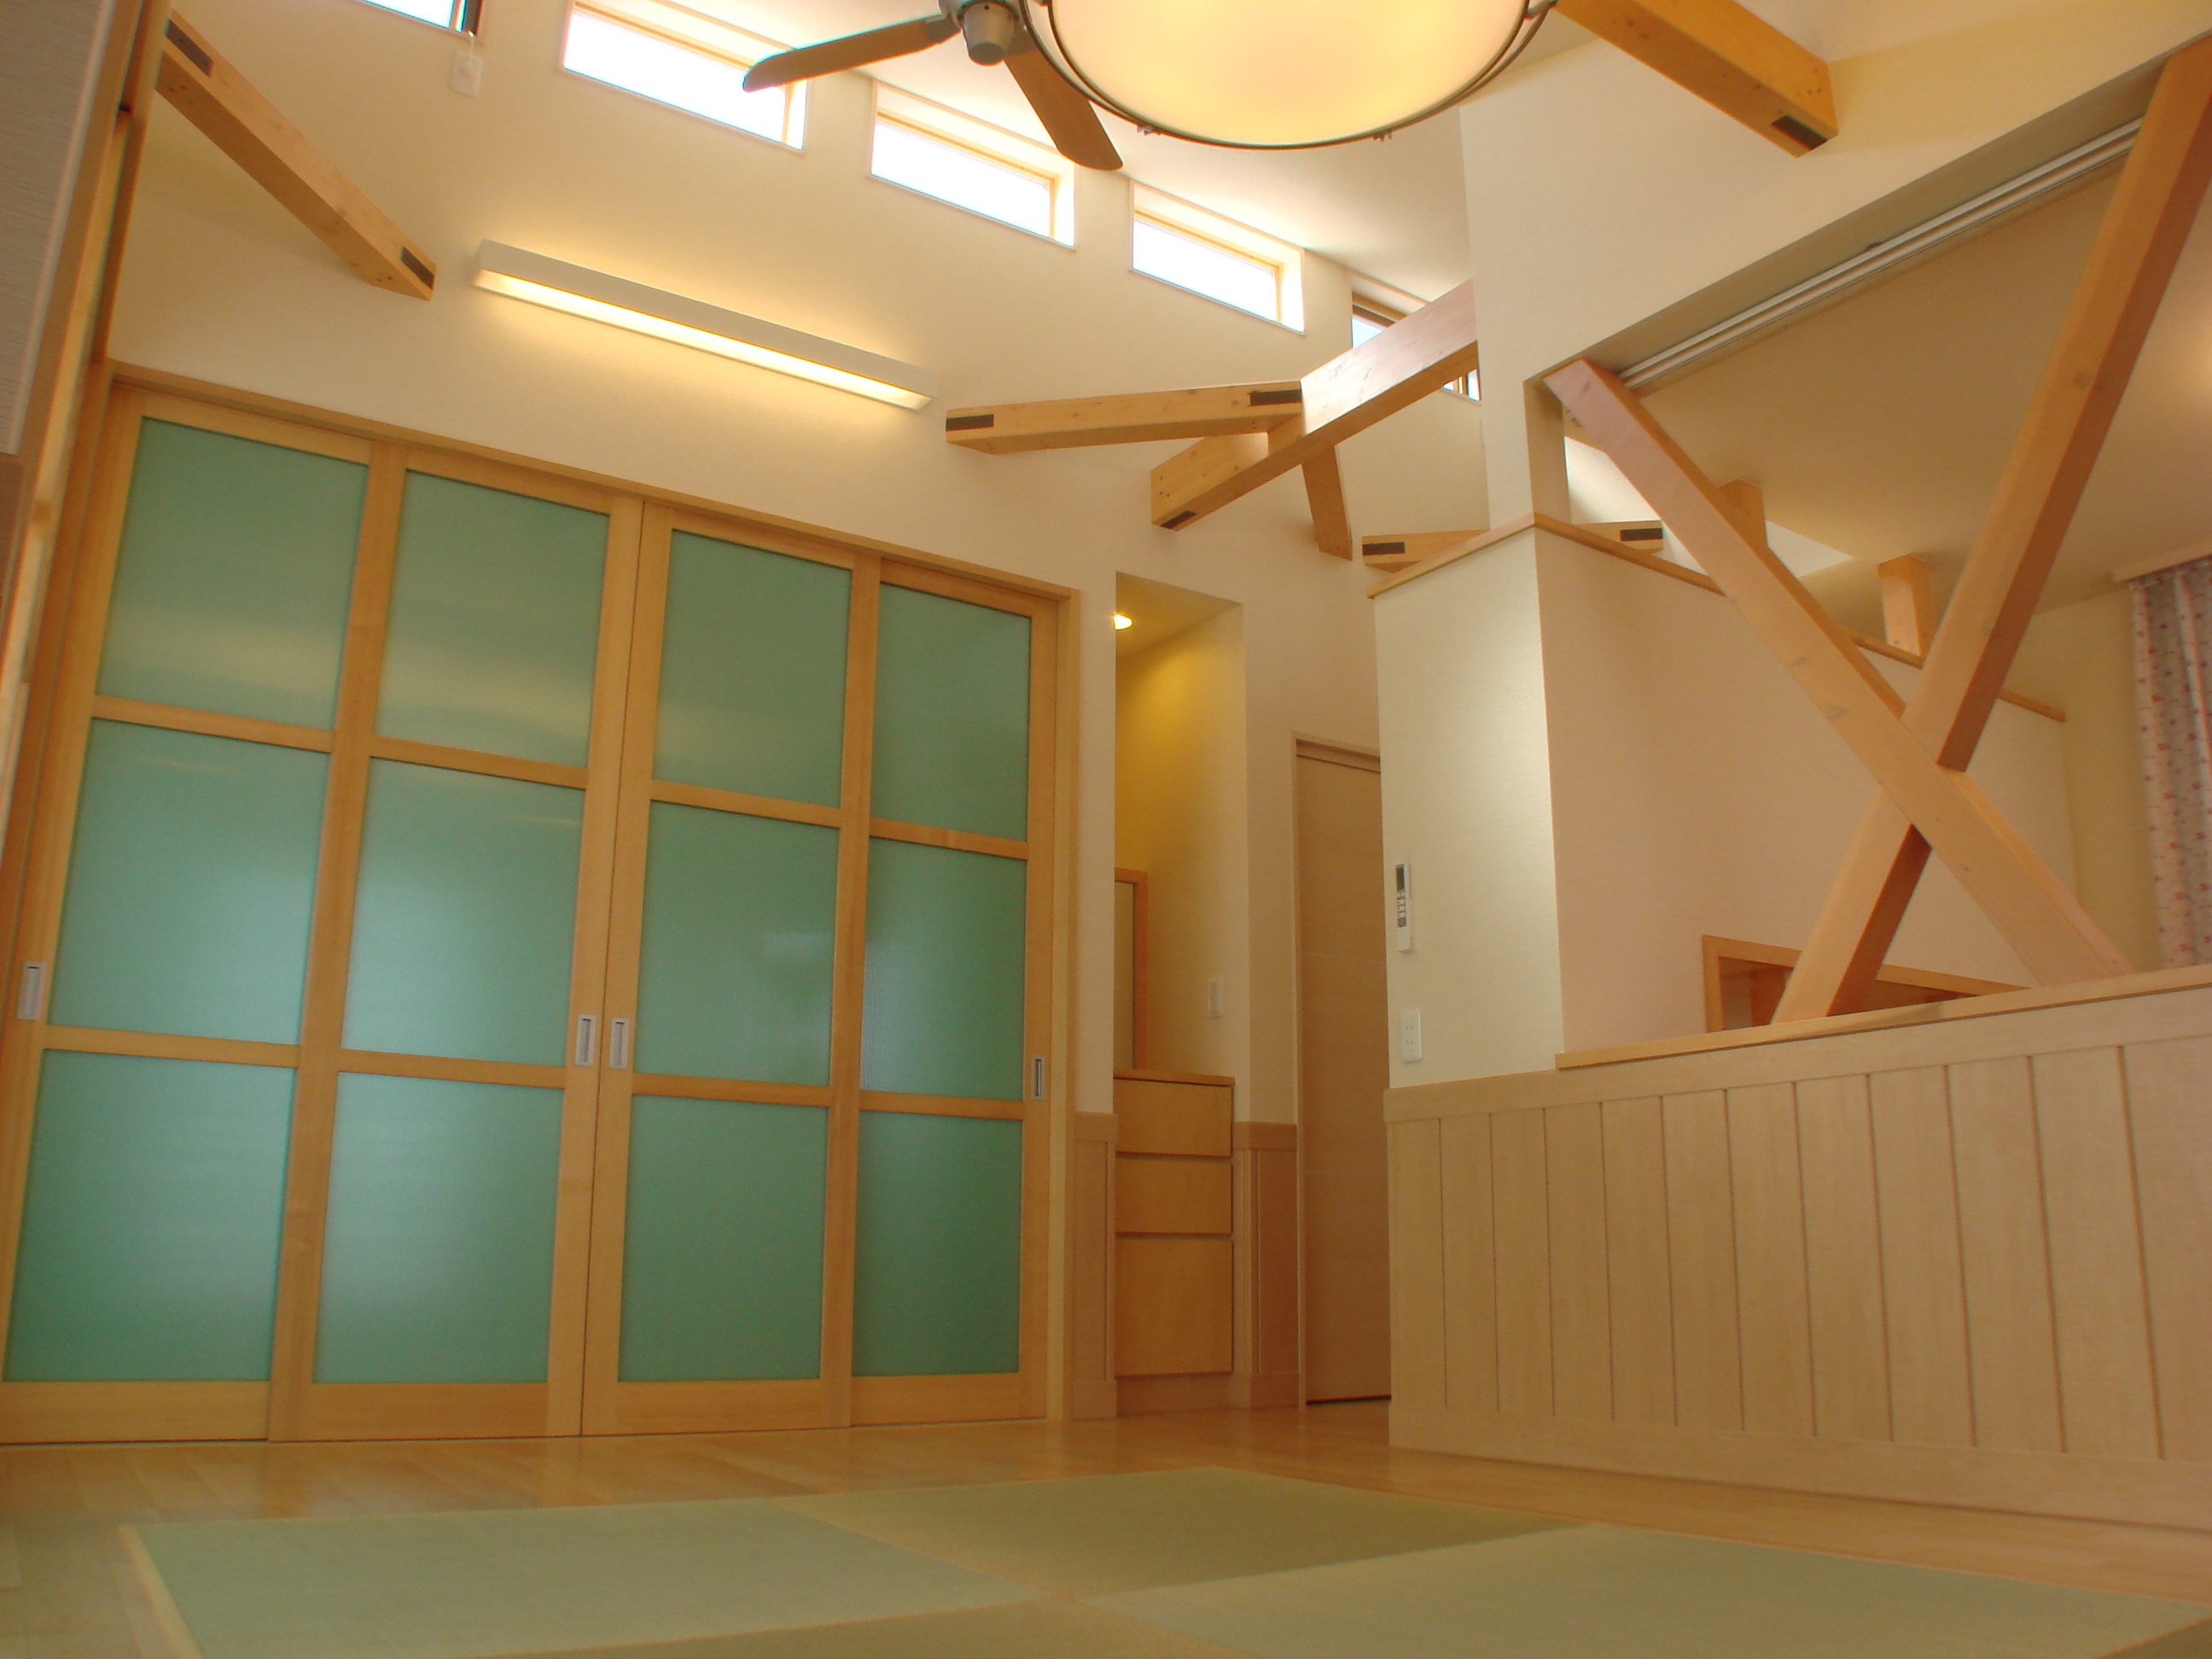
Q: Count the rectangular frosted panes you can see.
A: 12